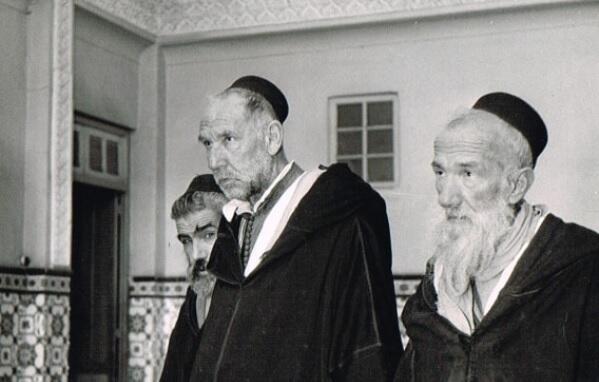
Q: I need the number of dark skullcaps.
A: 3